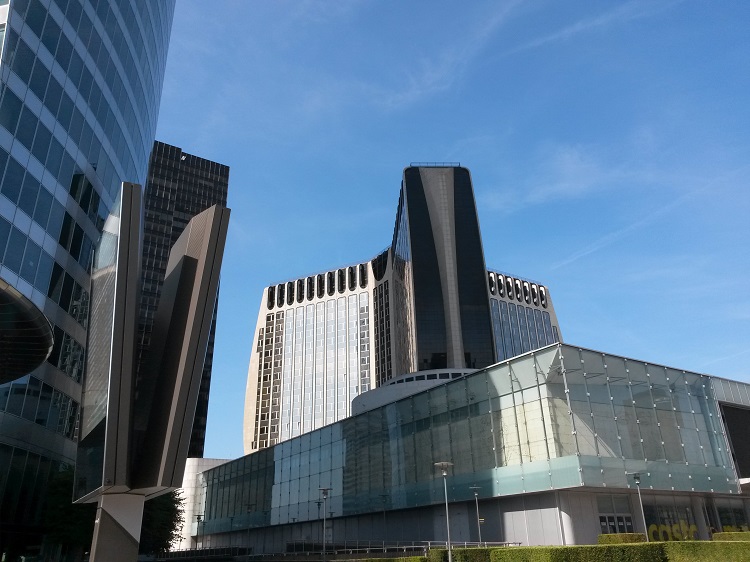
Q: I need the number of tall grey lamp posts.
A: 4